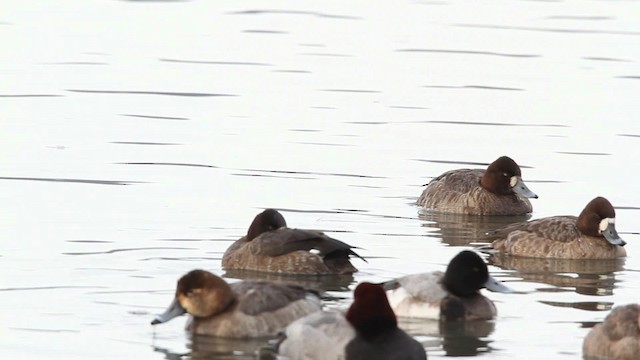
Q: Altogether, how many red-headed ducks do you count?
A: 1